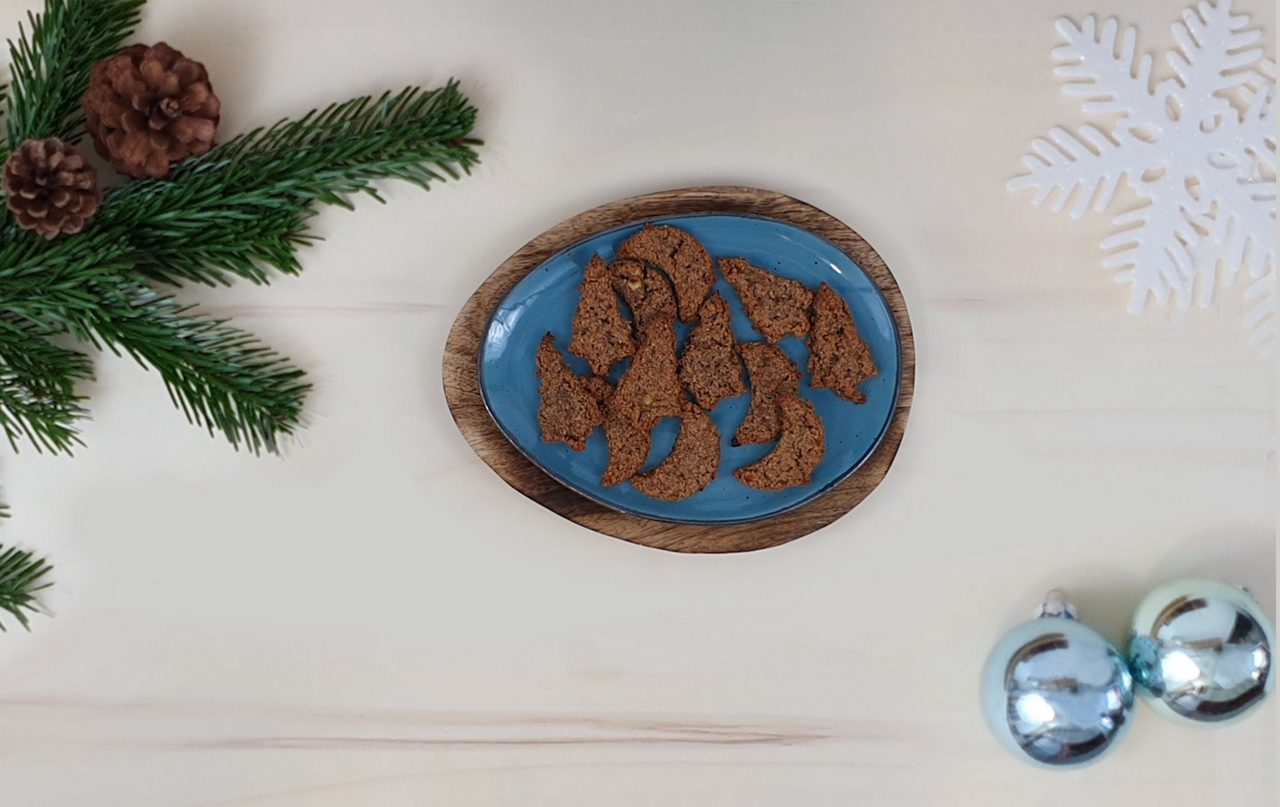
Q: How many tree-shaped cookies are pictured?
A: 6